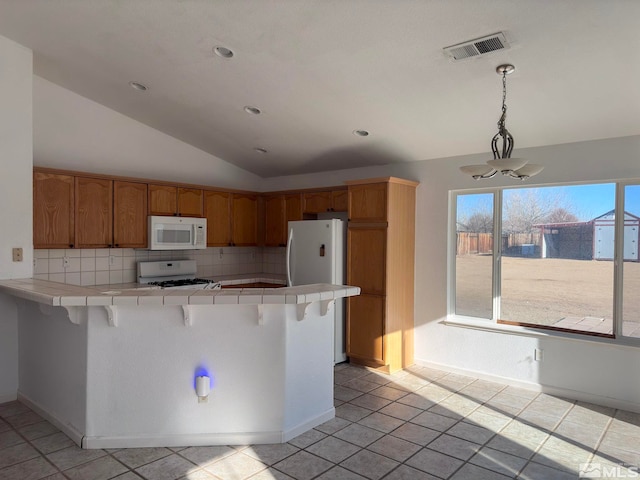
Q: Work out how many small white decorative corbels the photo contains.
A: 7